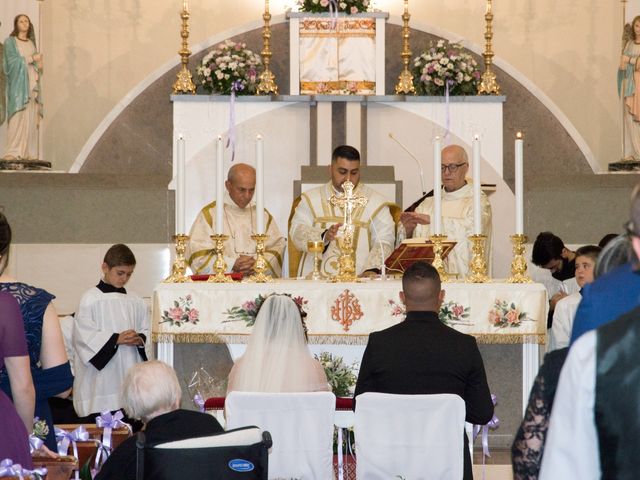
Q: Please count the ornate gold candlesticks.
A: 10